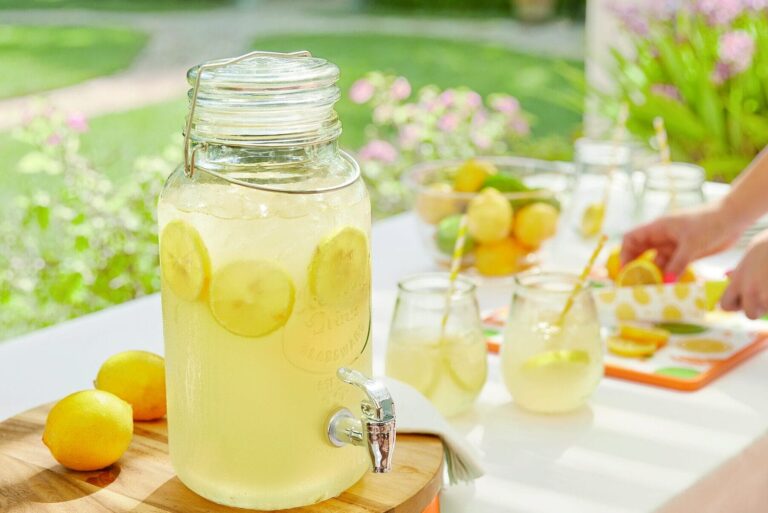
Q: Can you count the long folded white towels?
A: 1